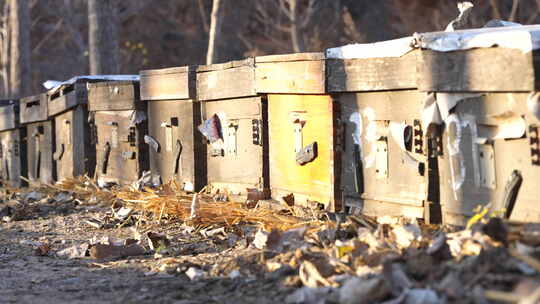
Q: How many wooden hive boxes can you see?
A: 9